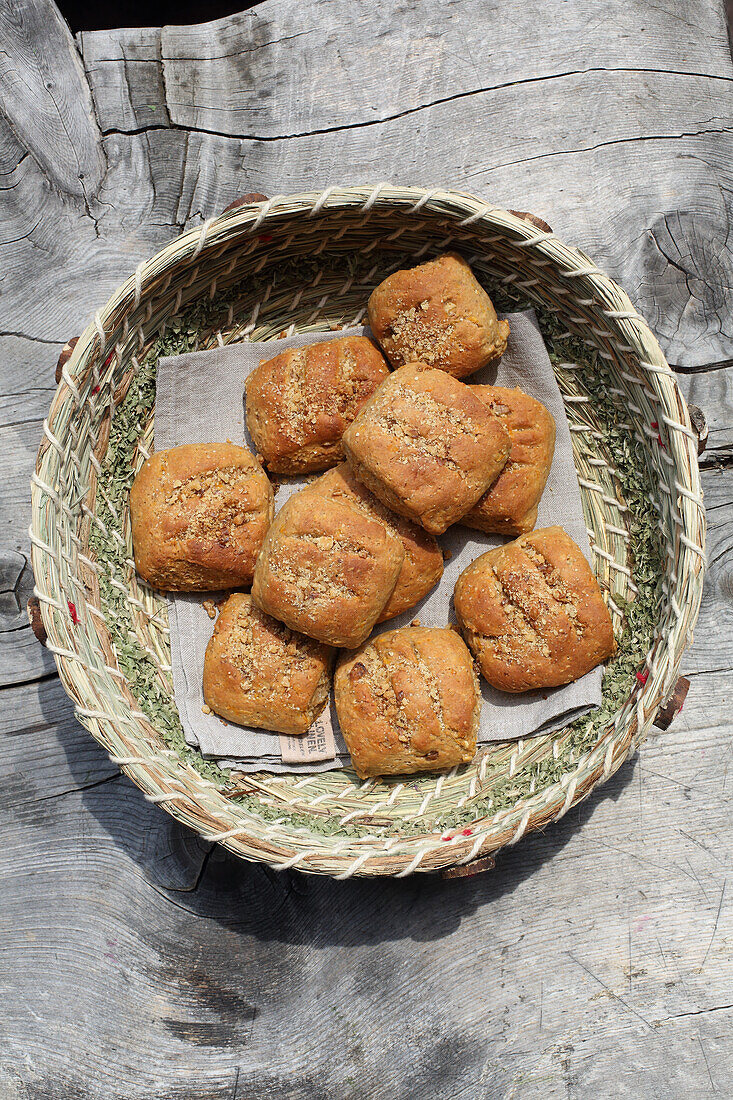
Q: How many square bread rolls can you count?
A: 10